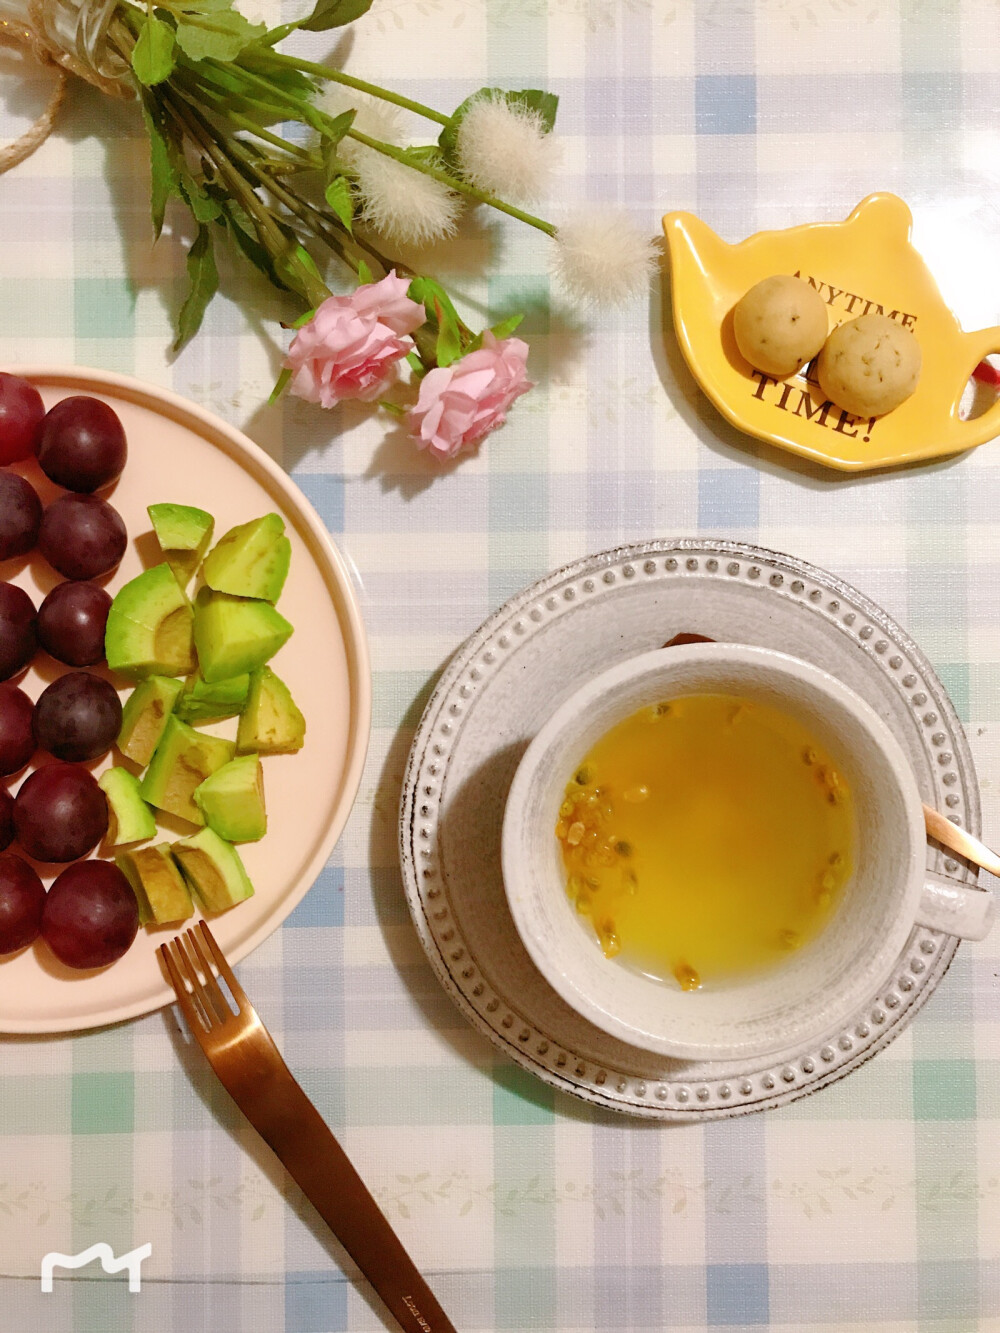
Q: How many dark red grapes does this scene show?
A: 12